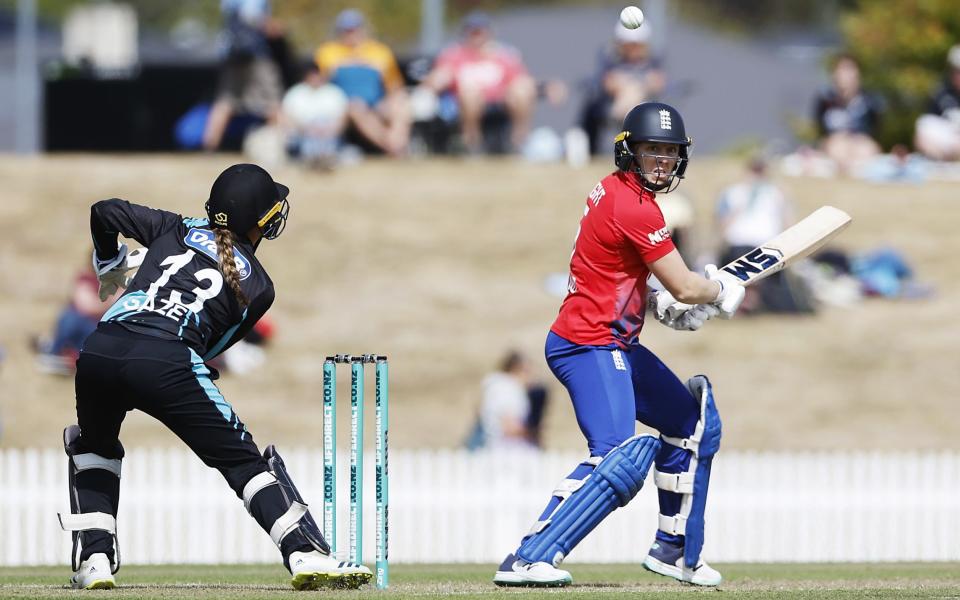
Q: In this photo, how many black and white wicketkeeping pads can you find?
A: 2